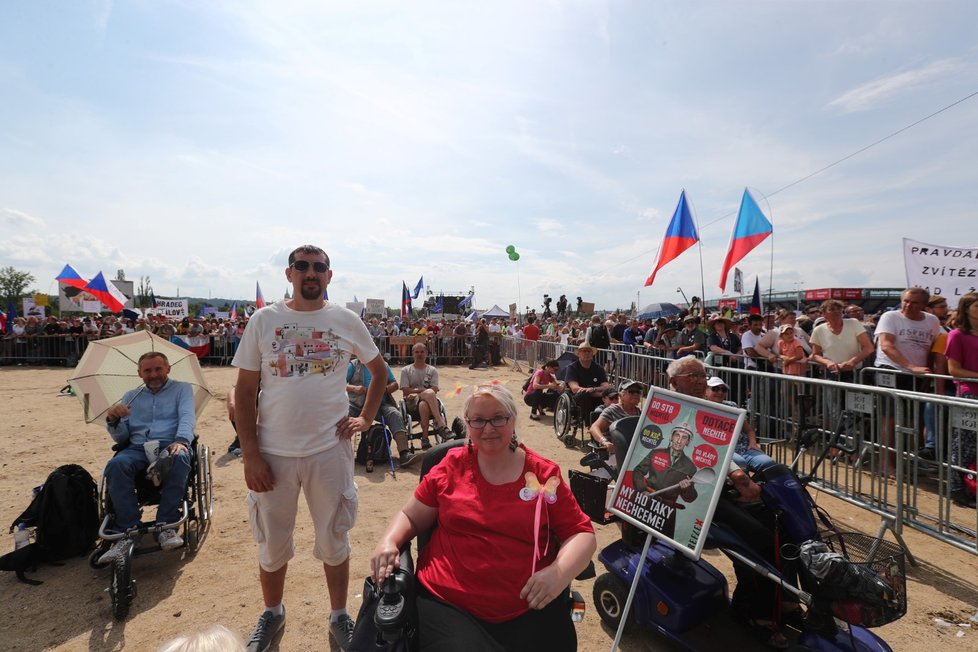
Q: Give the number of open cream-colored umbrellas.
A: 1